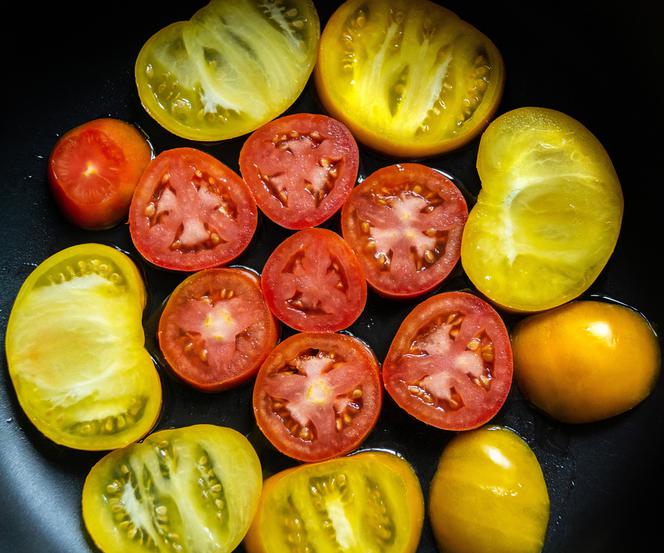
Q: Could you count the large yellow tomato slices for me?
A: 6